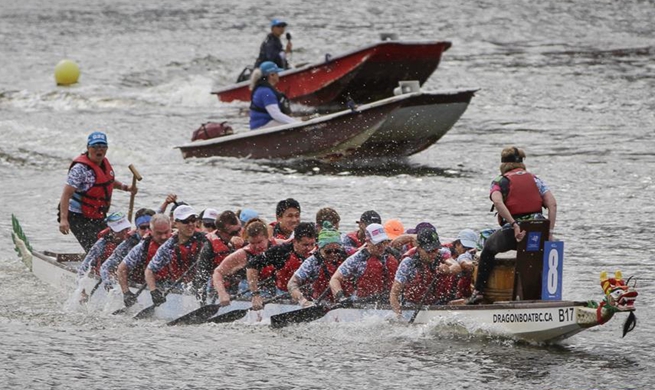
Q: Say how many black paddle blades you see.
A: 5